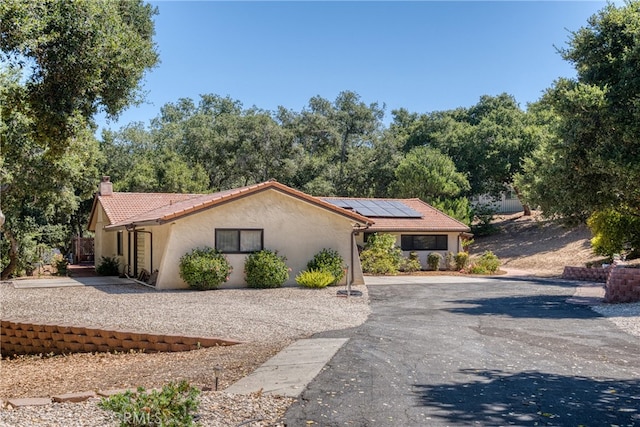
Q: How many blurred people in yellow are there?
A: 0